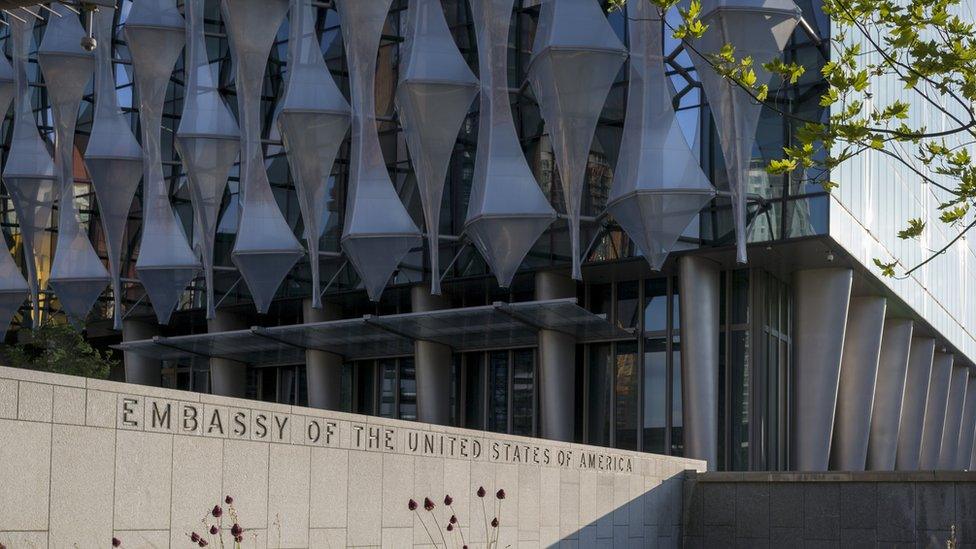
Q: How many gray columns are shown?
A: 13